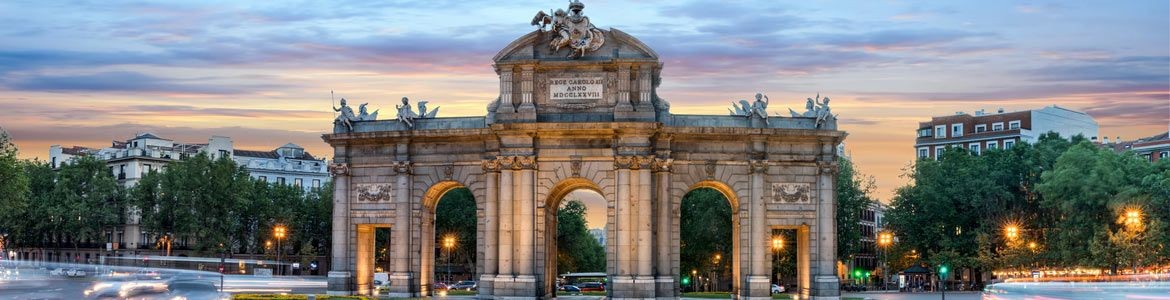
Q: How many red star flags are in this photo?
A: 0